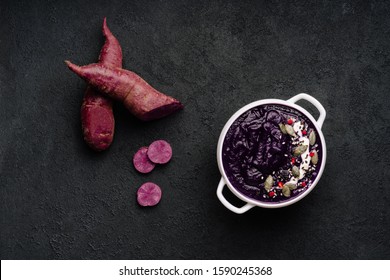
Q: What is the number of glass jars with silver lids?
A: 0